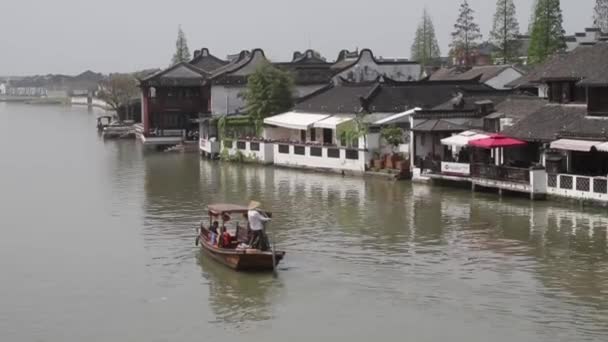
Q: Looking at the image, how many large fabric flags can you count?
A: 0